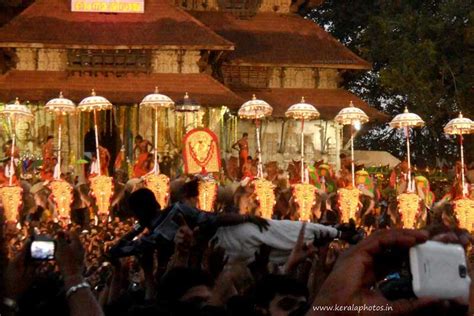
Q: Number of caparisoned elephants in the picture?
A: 10